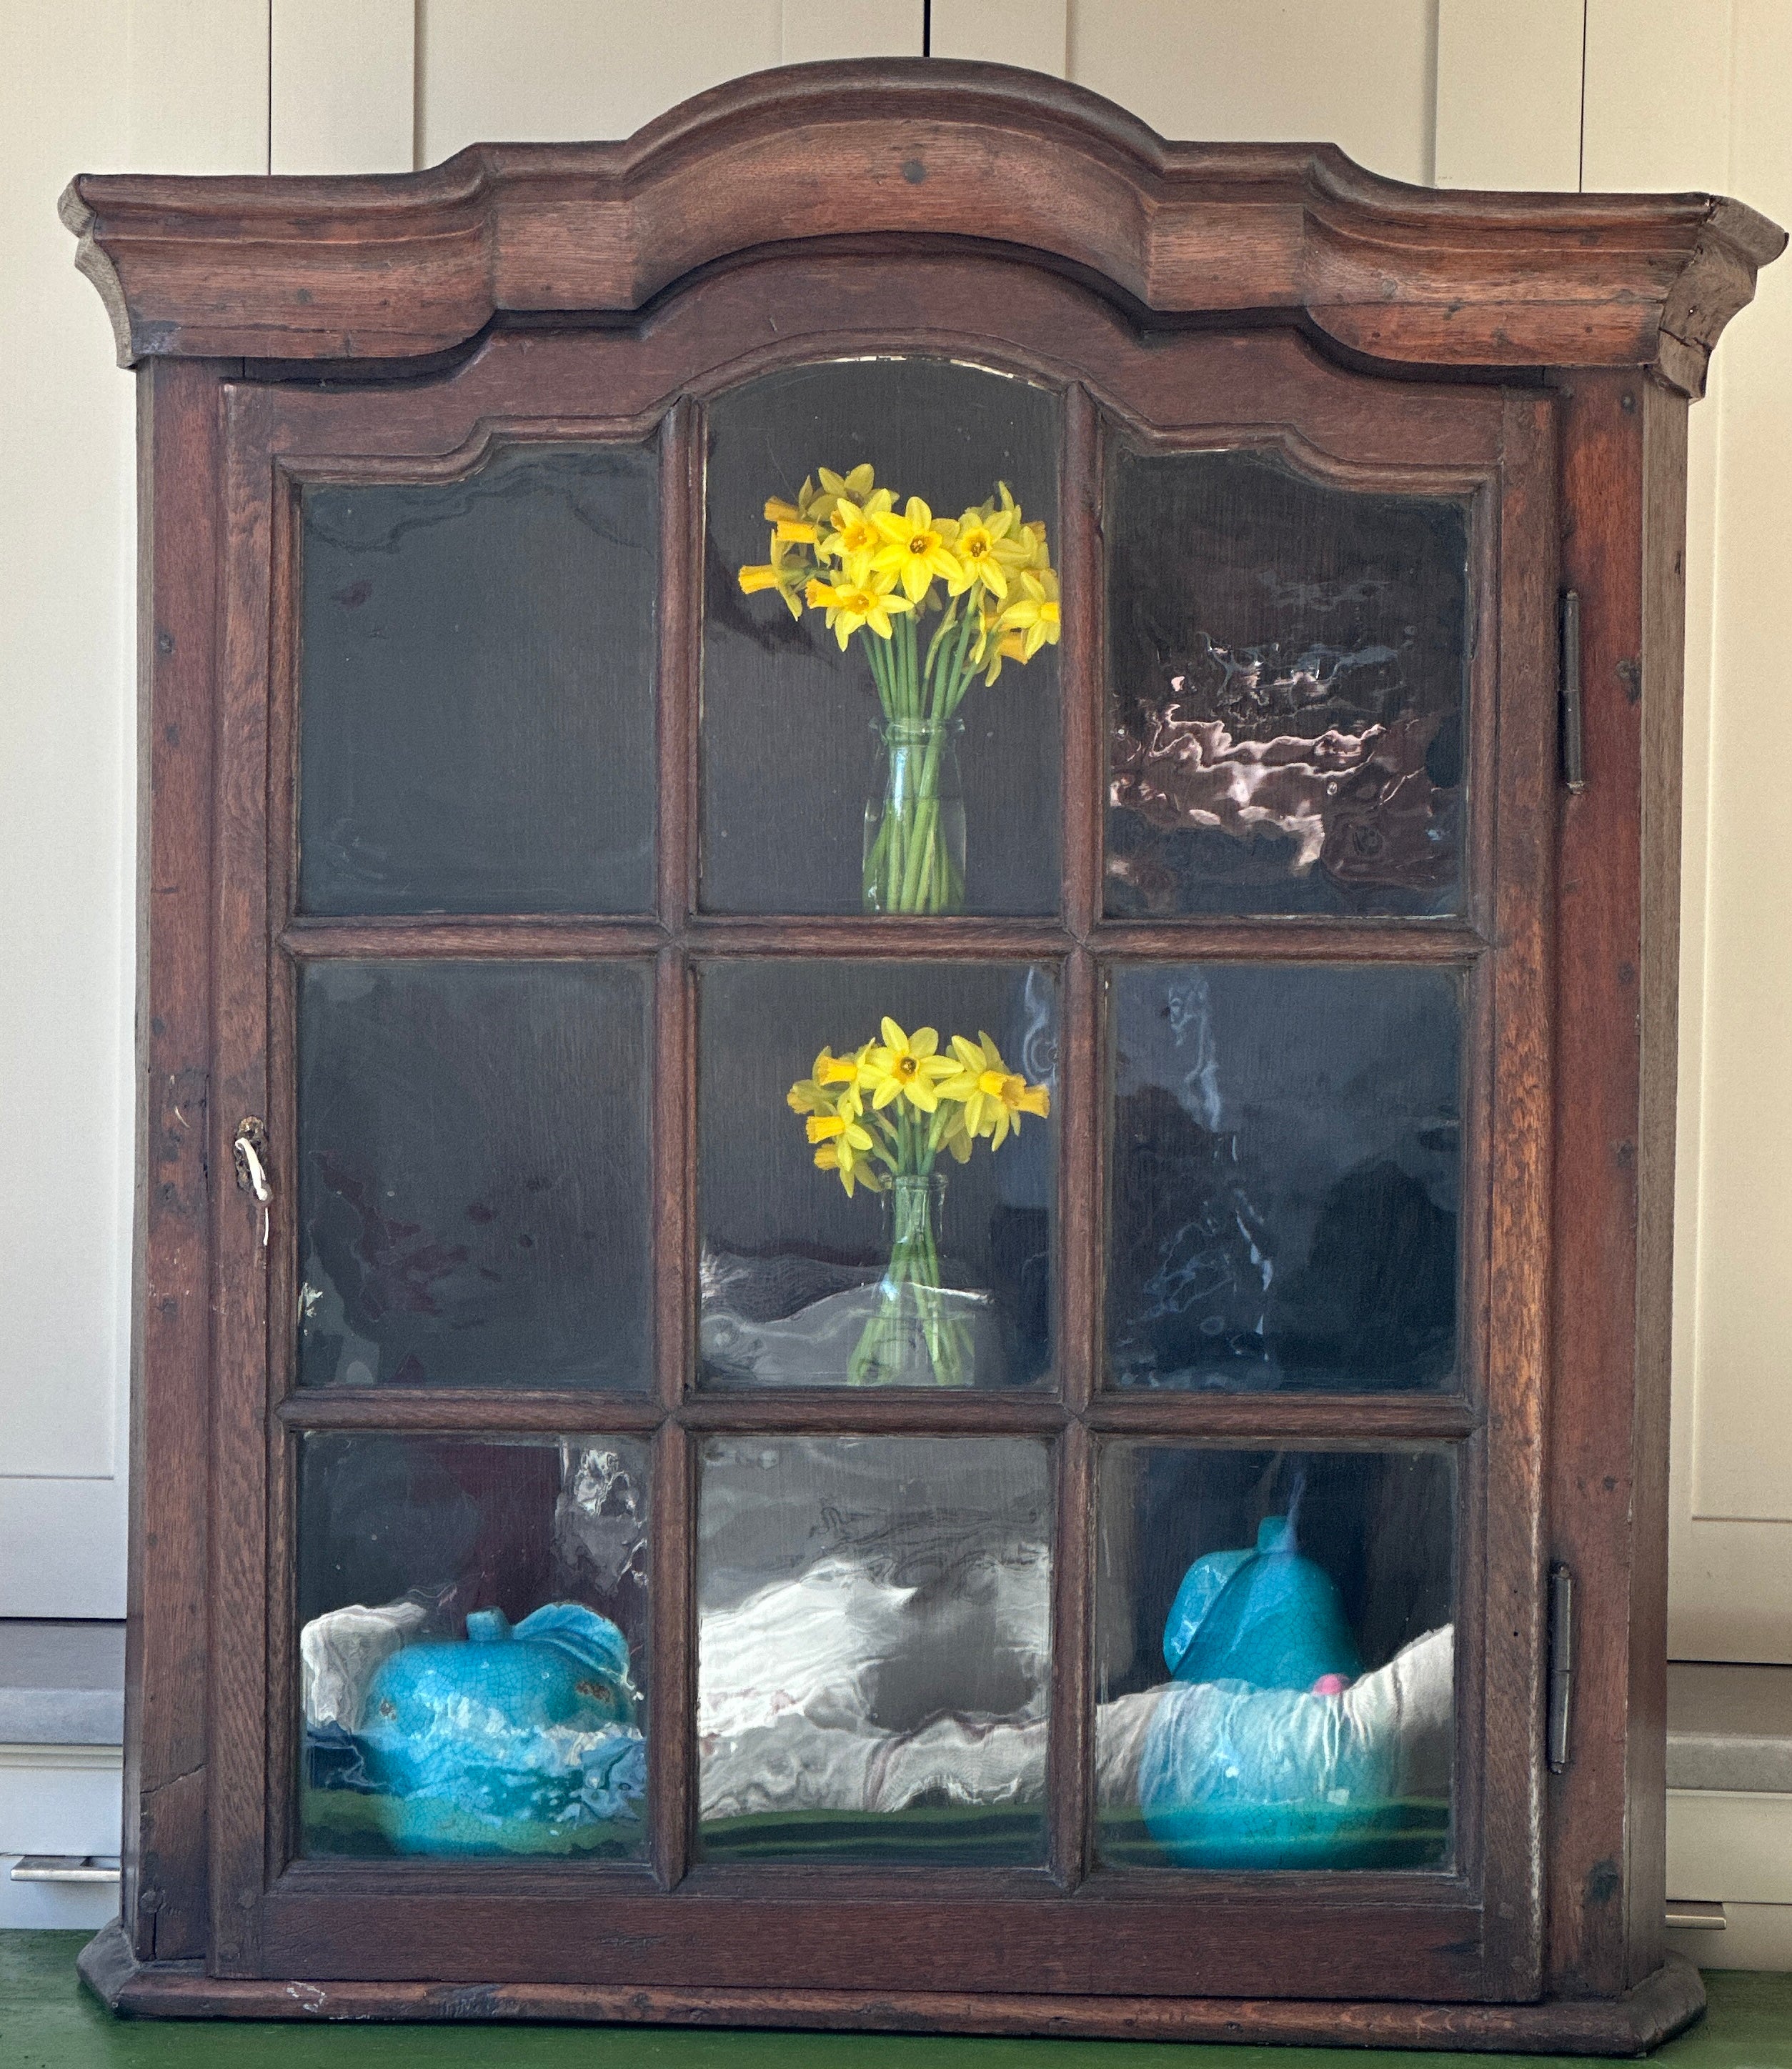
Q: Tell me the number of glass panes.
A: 9